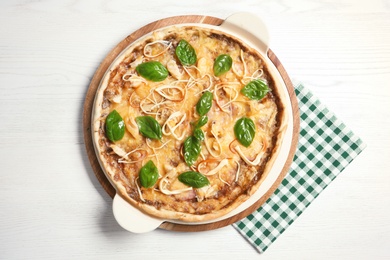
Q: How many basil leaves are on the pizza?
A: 13